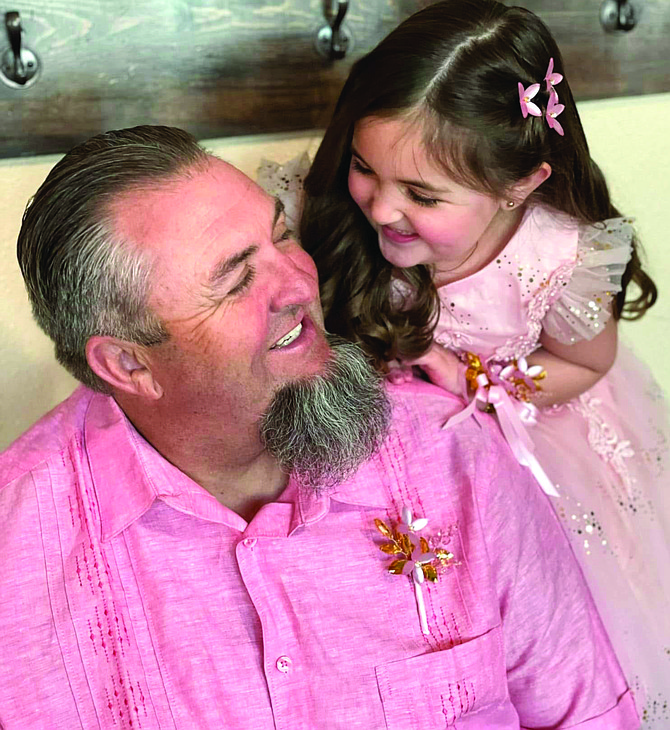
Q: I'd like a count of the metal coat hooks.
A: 3